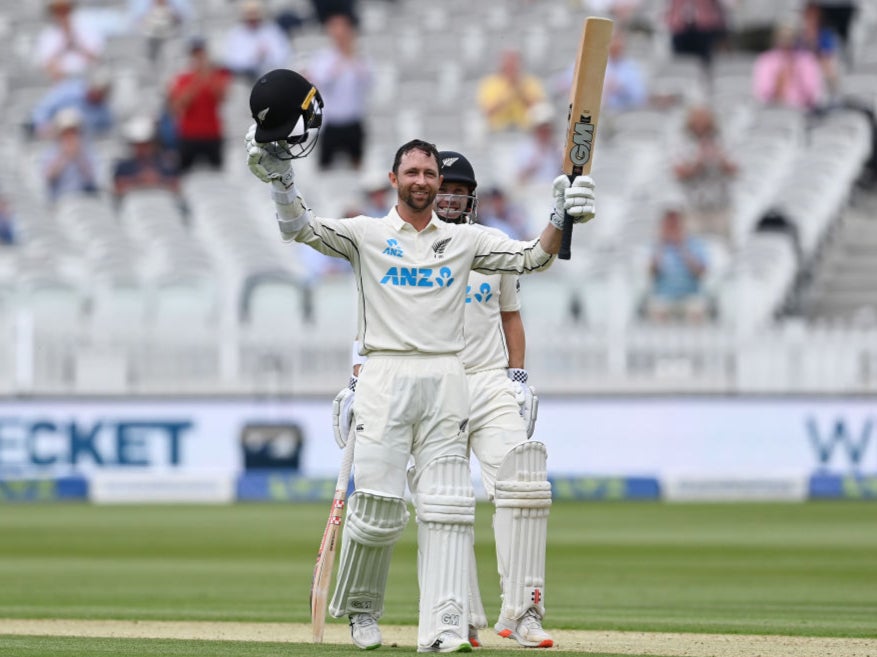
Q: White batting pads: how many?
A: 4